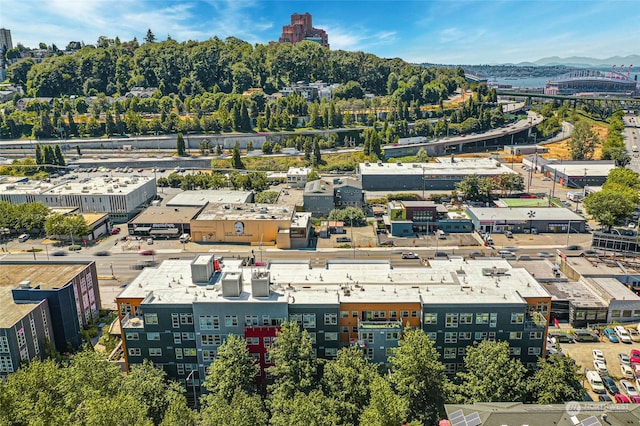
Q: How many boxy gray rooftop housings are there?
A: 3